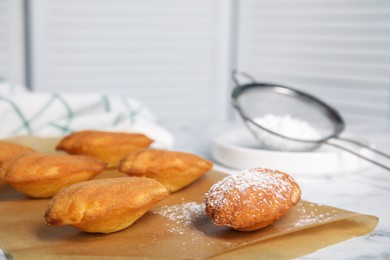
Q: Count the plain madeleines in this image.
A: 5